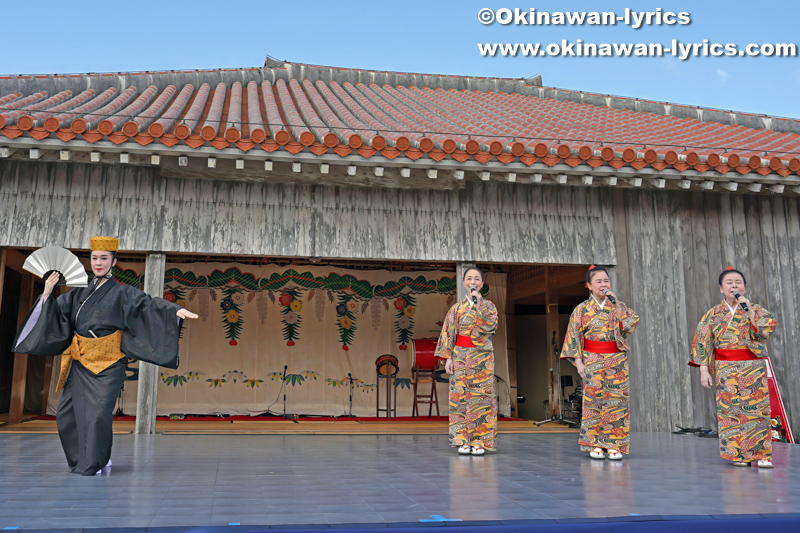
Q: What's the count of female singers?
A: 3